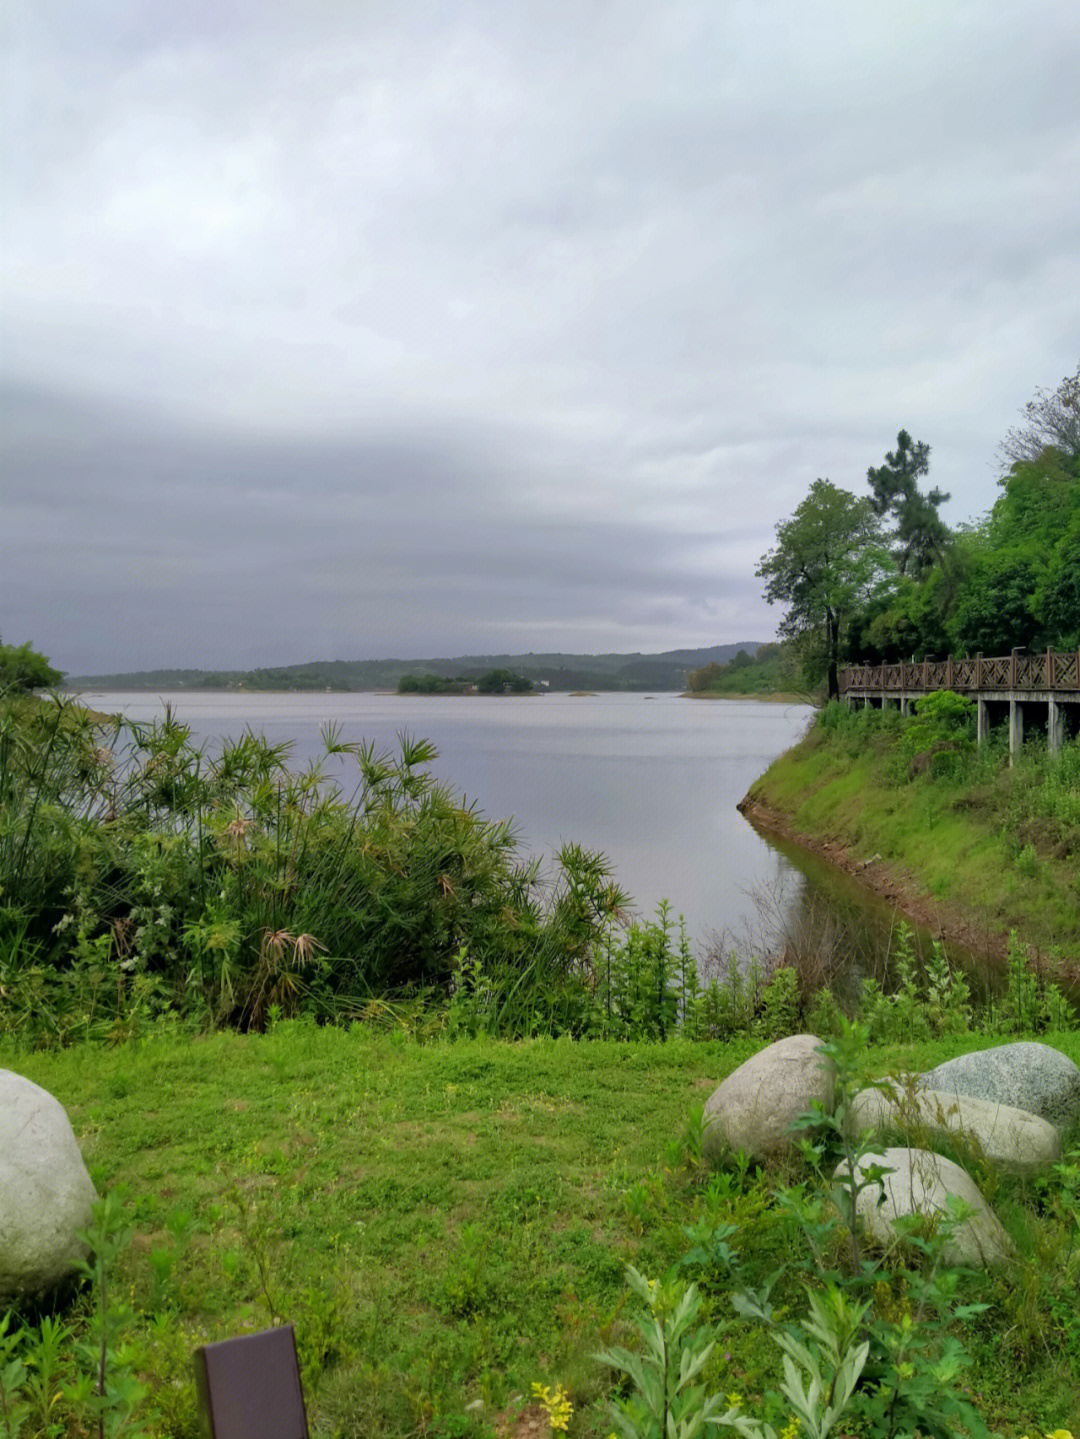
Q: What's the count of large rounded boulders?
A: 5